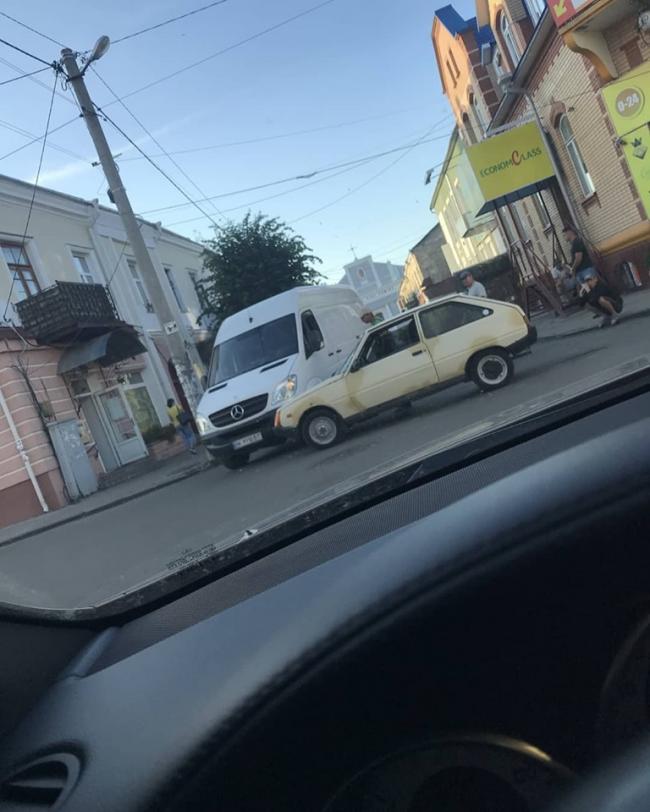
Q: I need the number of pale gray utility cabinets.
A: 1